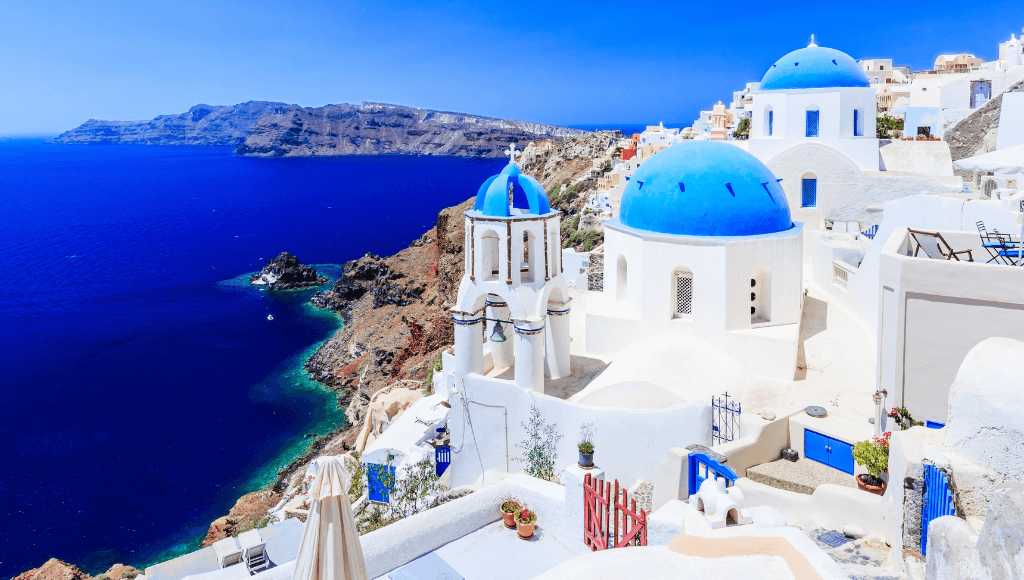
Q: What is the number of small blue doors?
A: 2